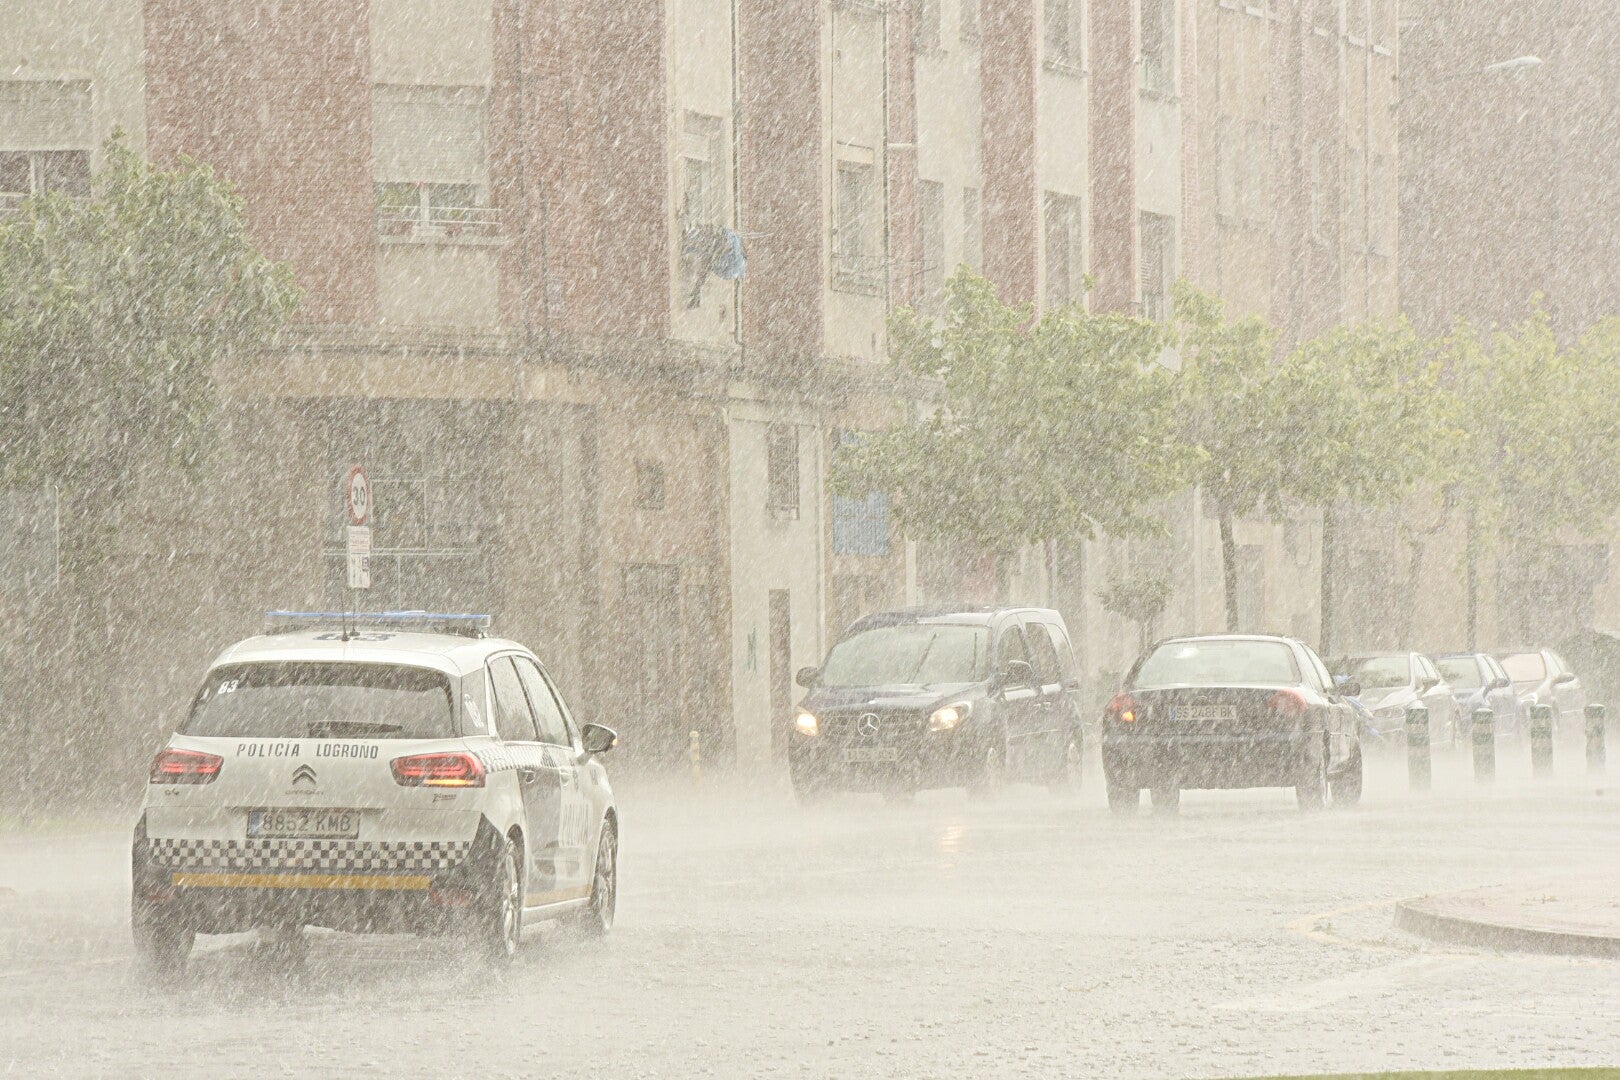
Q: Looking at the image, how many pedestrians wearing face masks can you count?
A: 0